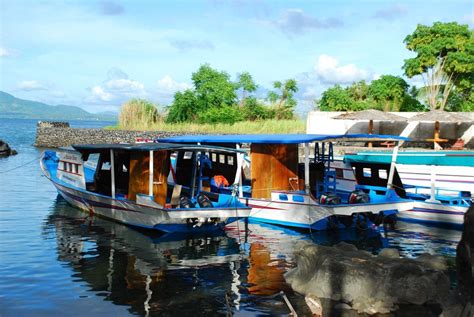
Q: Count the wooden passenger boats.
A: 3